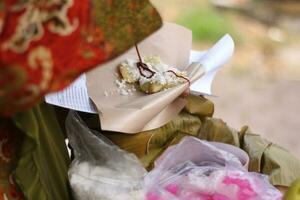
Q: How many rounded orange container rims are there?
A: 0